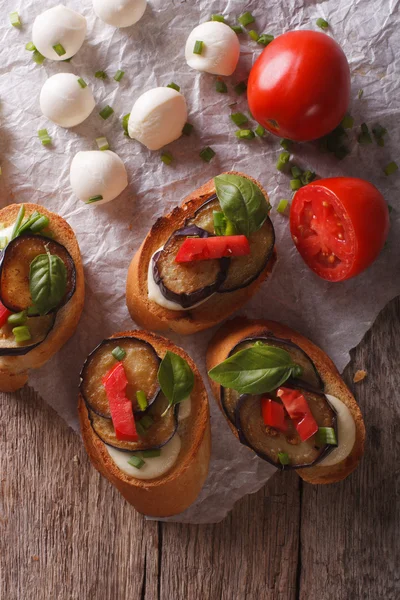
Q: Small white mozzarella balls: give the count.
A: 6